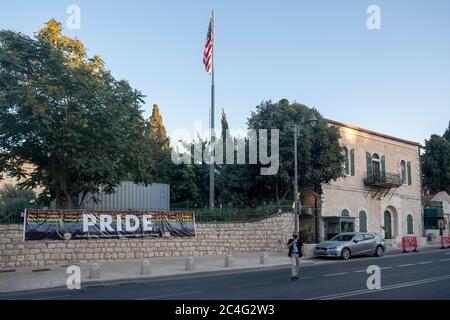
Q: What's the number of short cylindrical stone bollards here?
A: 5